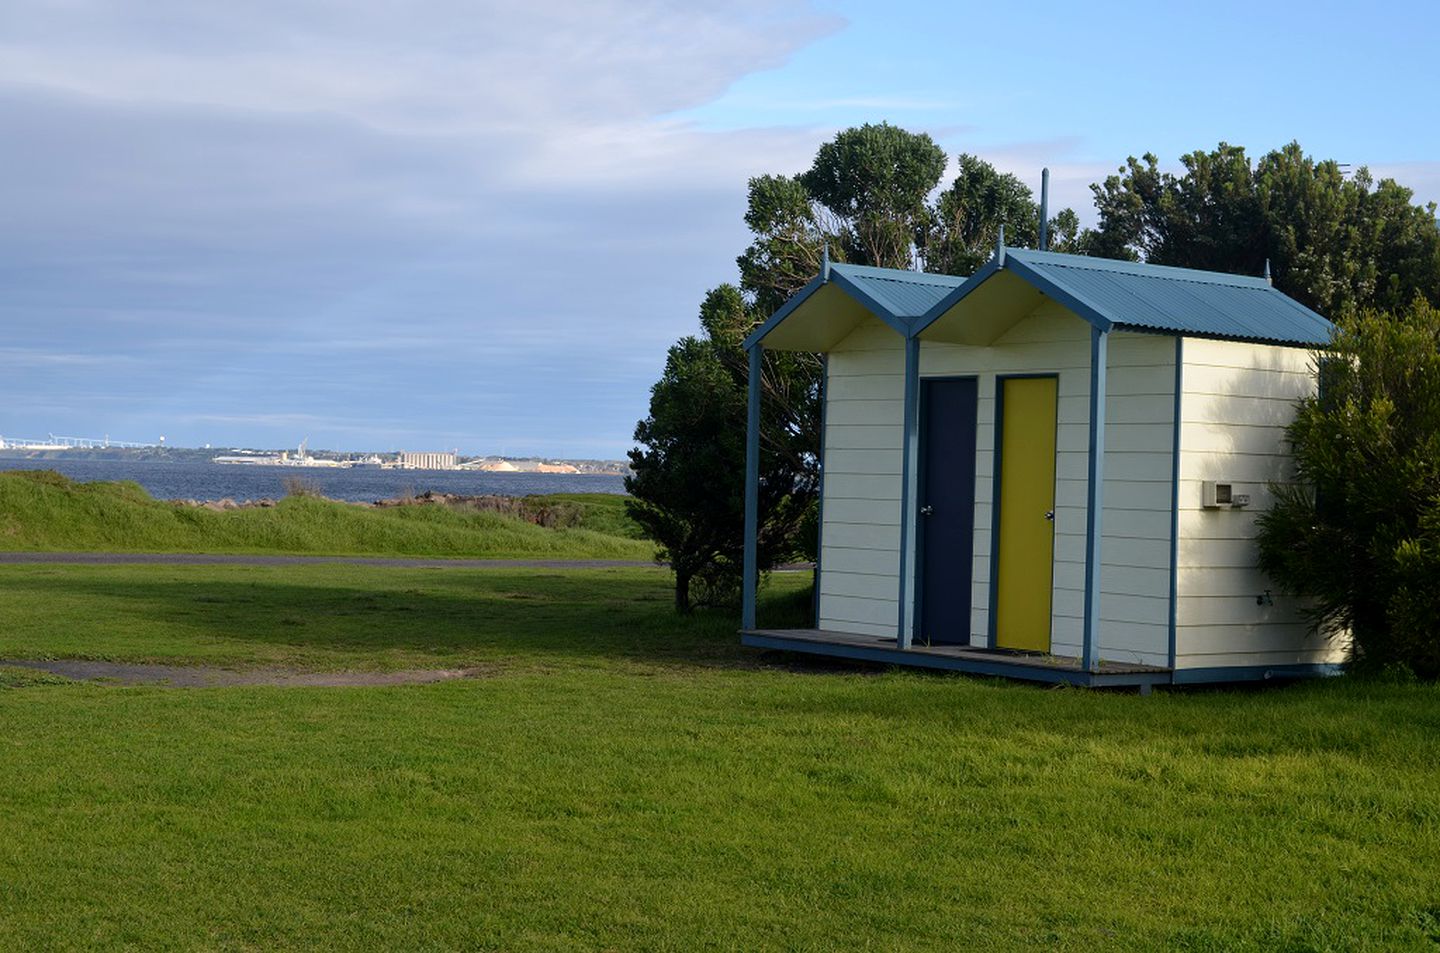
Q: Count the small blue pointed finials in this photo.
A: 3